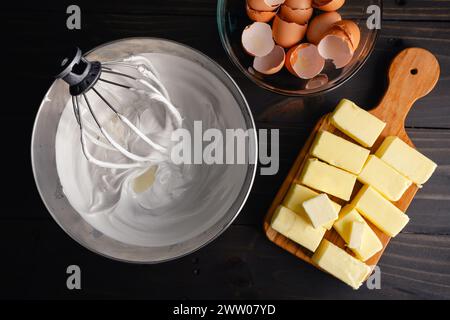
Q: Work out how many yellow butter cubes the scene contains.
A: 12